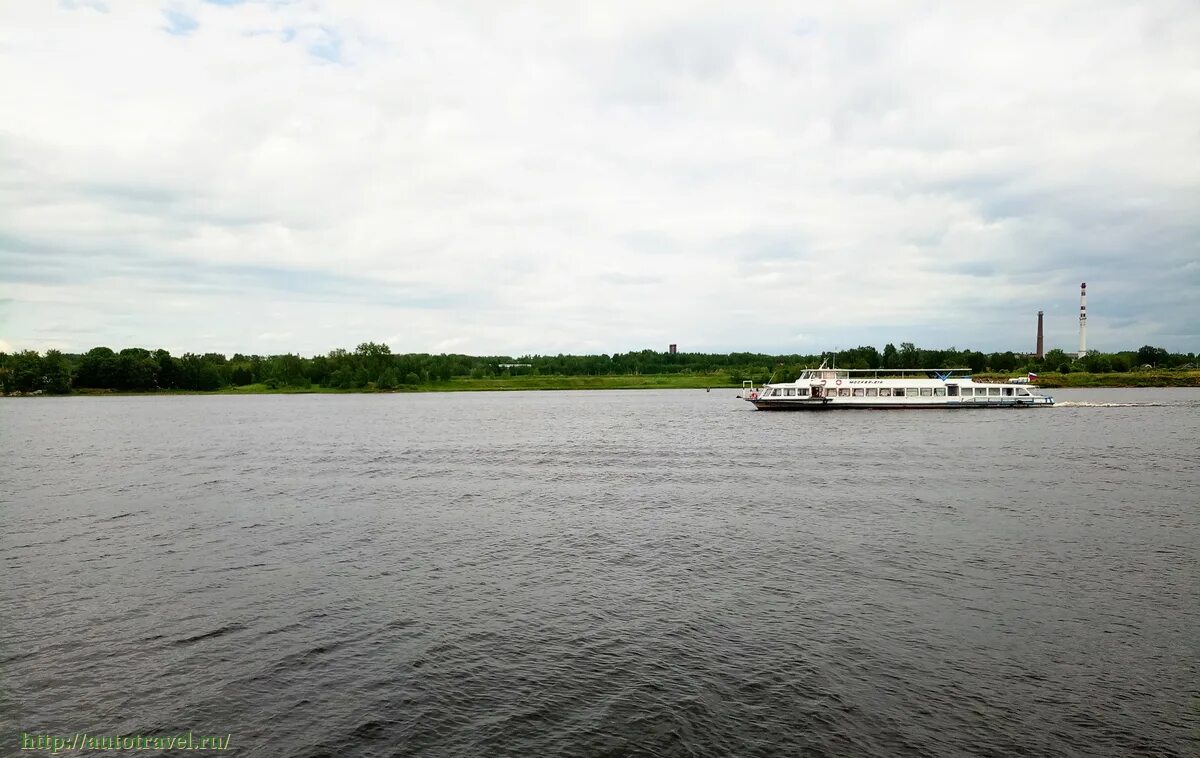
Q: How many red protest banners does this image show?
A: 0